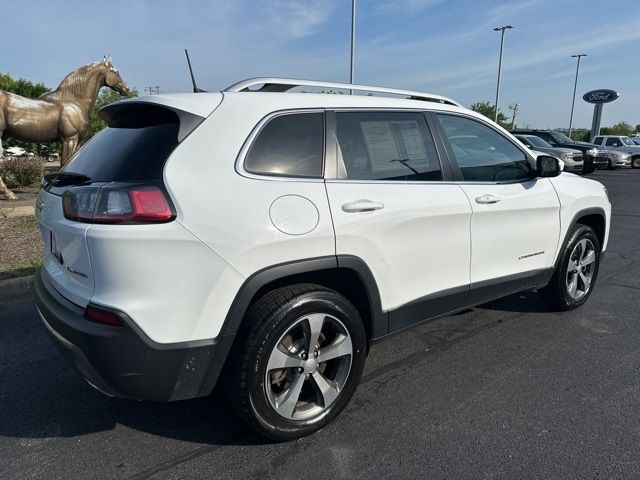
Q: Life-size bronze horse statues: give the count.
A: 1